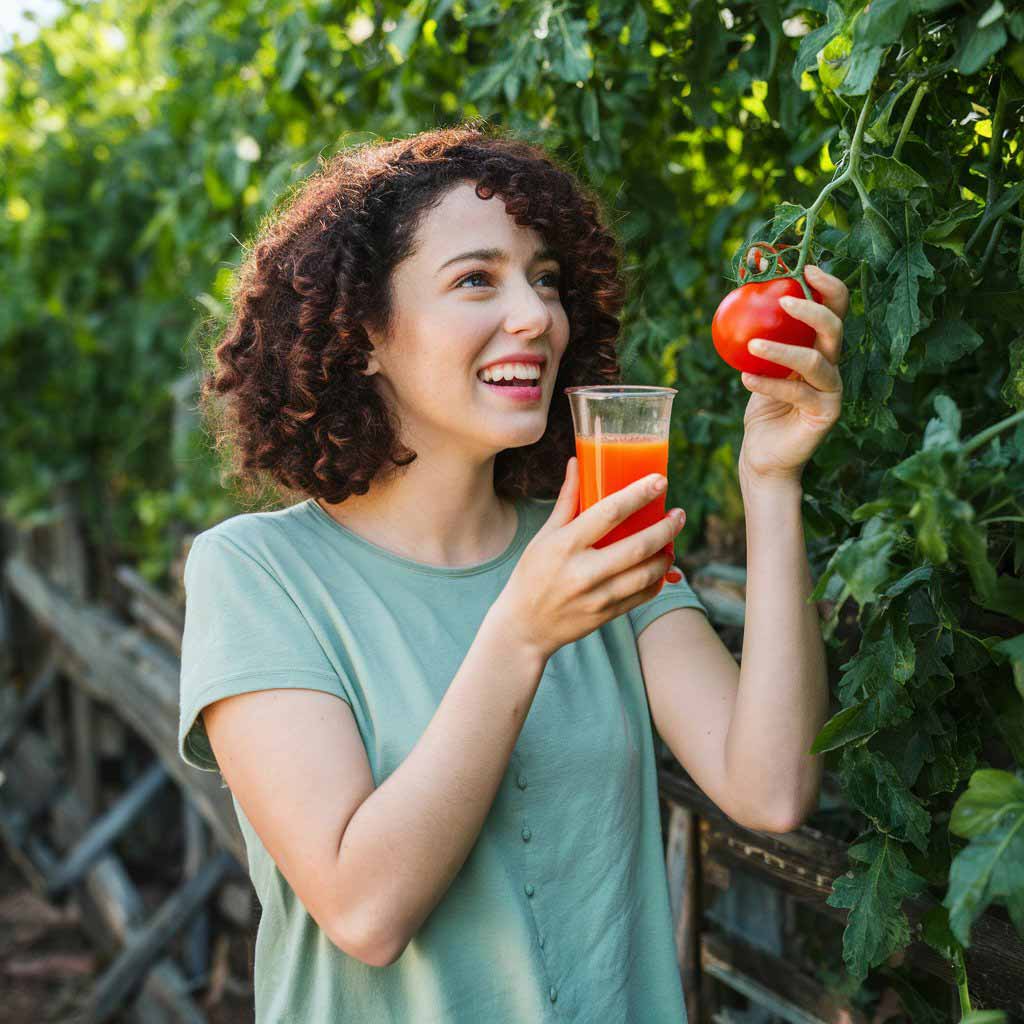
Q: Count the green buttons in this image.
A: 5